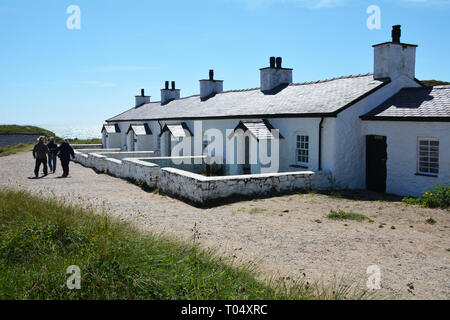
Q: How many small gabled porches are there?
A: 4